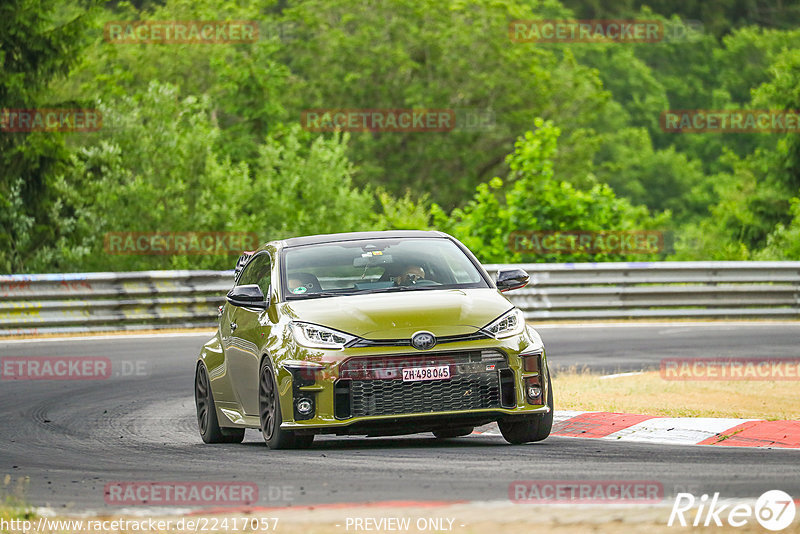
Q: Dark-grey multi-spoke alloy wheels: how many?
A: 2